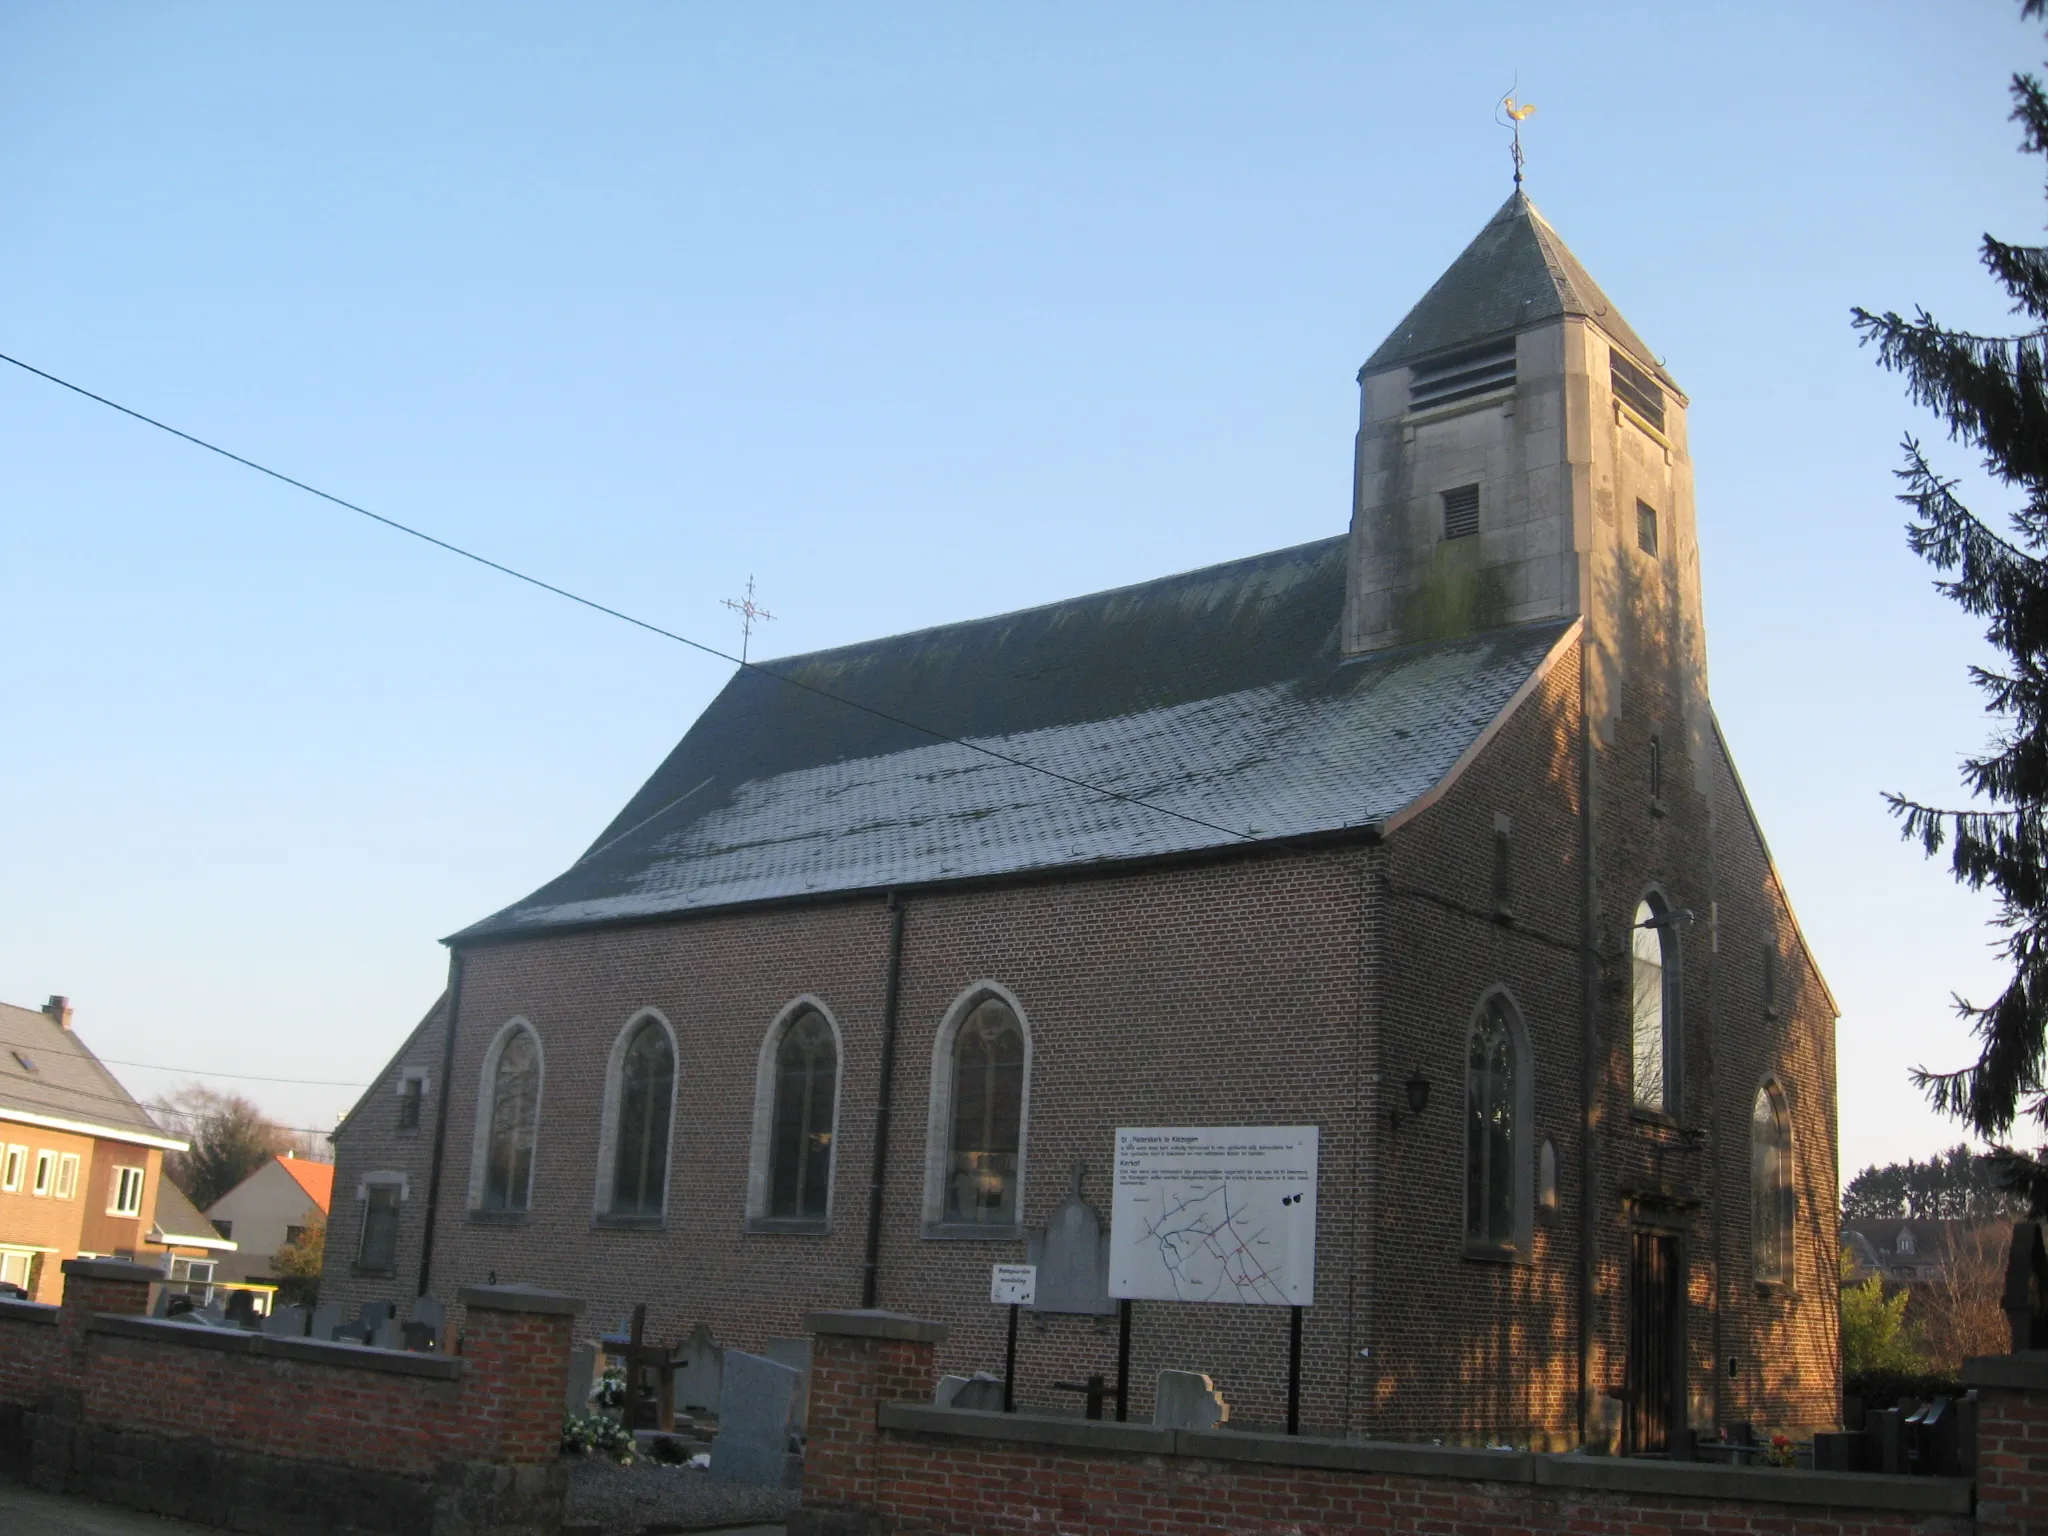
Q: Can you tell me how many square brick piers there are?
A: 4